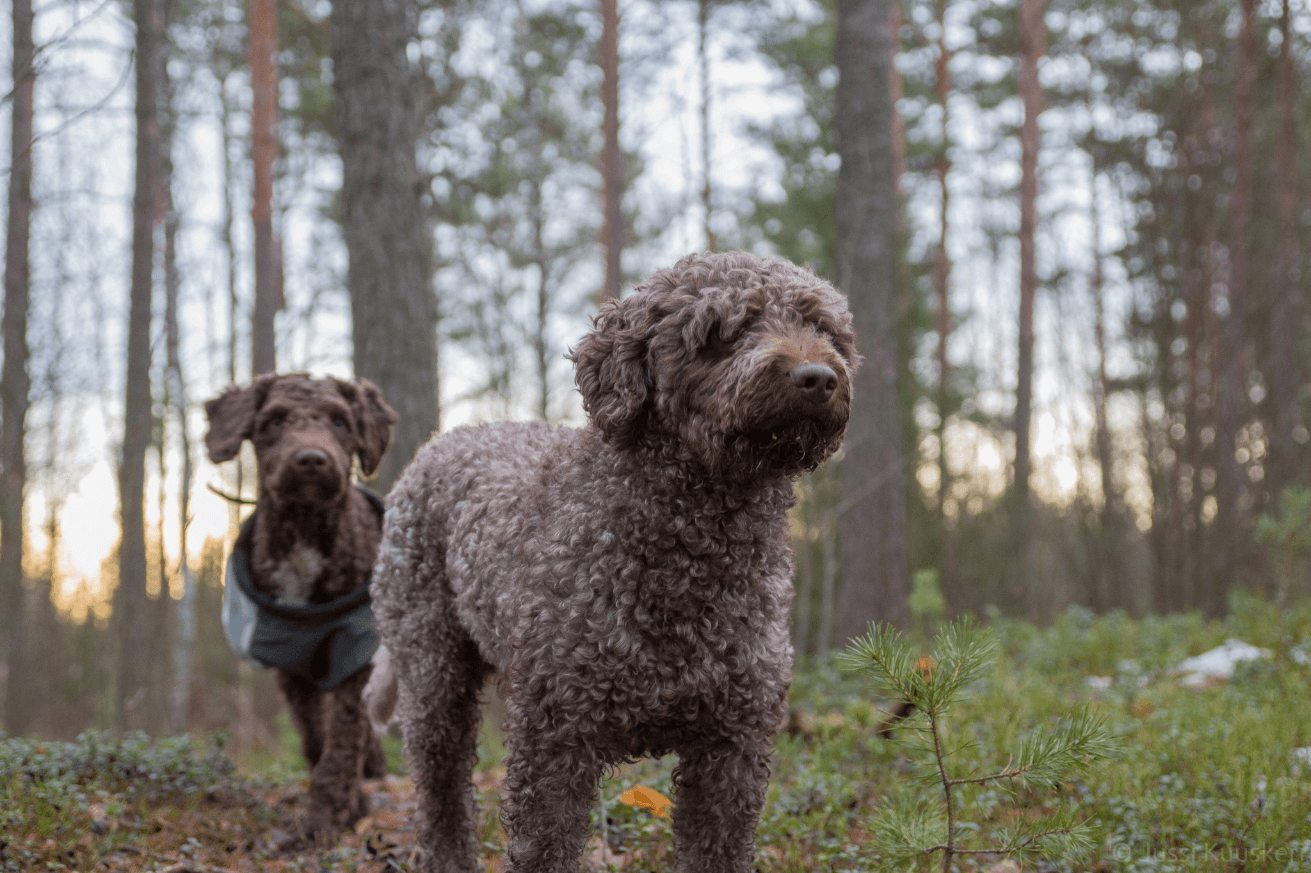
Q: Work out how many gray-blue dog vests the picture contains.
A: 1